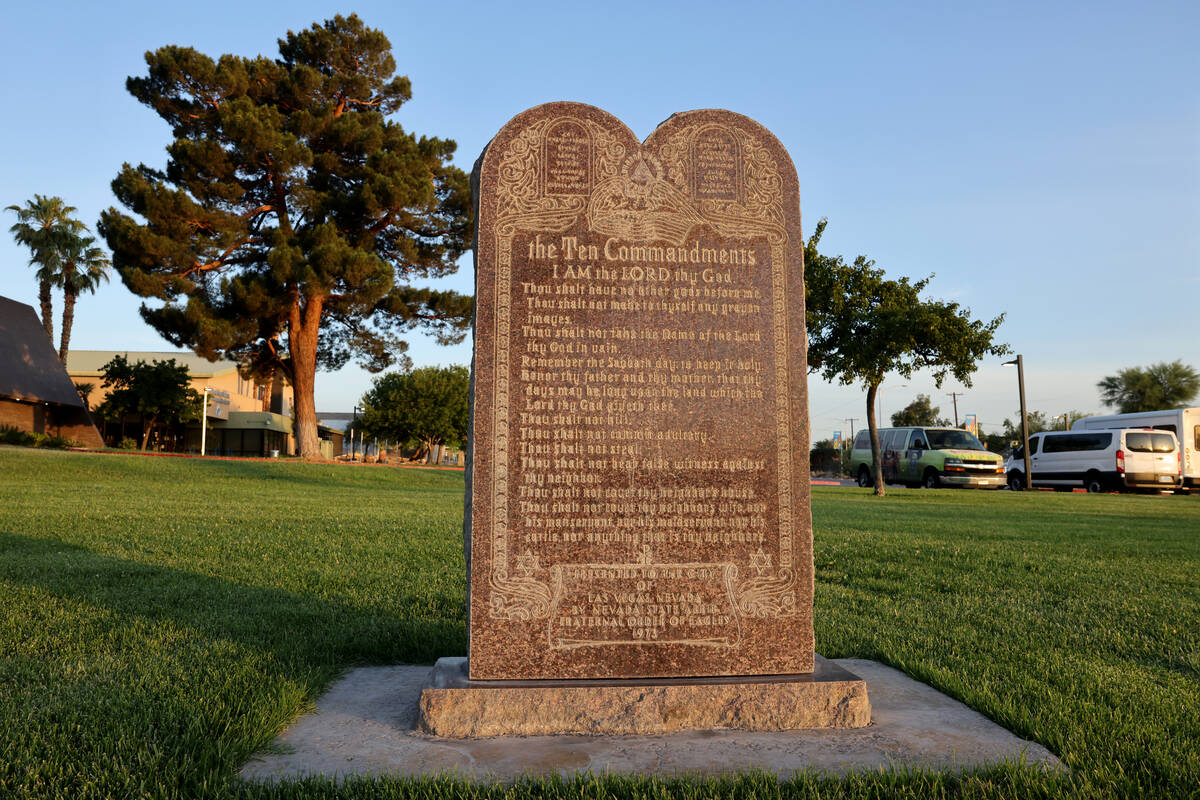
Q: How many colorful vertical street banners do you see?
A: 2